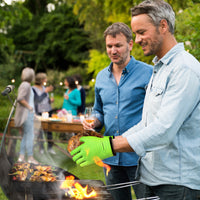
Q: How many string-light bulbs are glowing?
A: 5